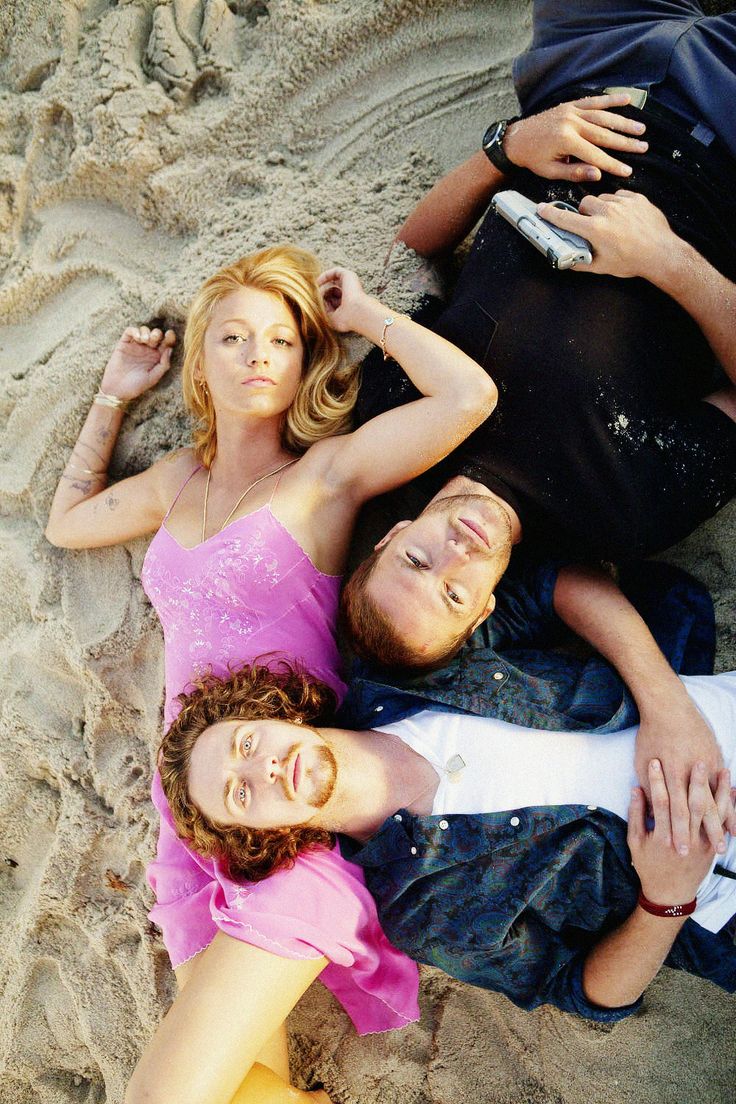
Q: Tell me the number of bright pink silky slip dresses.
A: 1